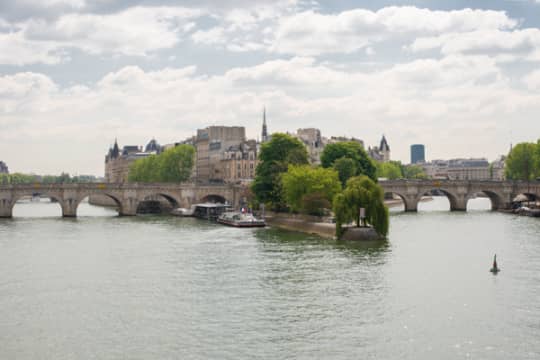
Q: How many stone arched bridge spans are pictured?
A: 8